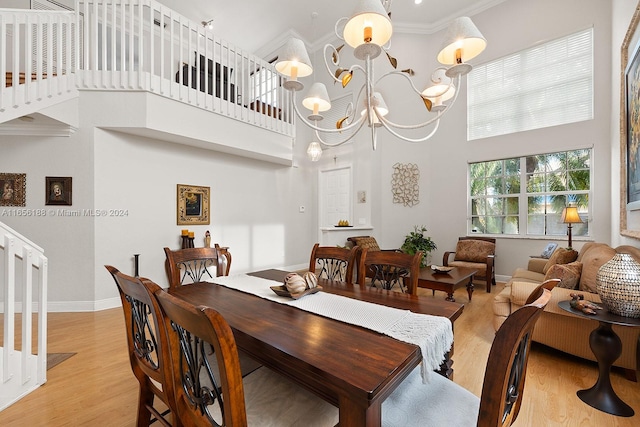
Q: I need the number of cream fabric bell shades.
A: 6